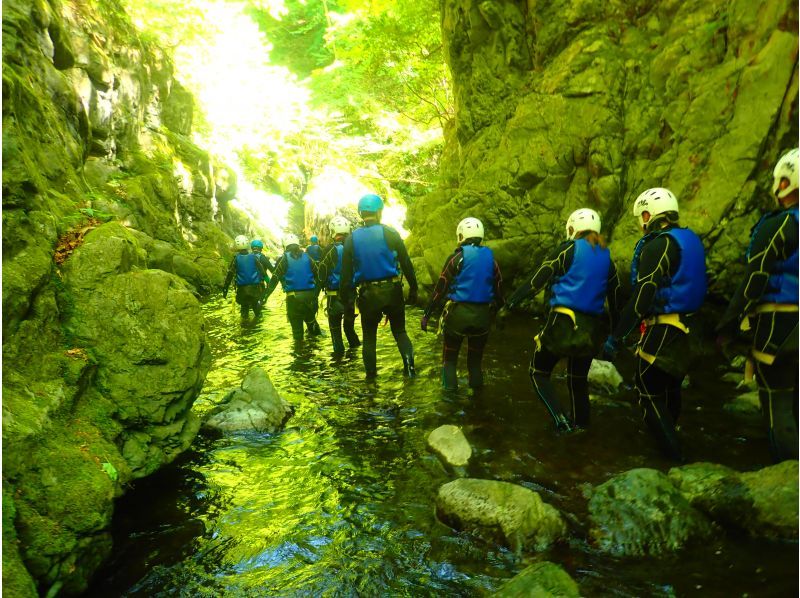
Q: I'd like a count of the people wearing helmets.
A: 10